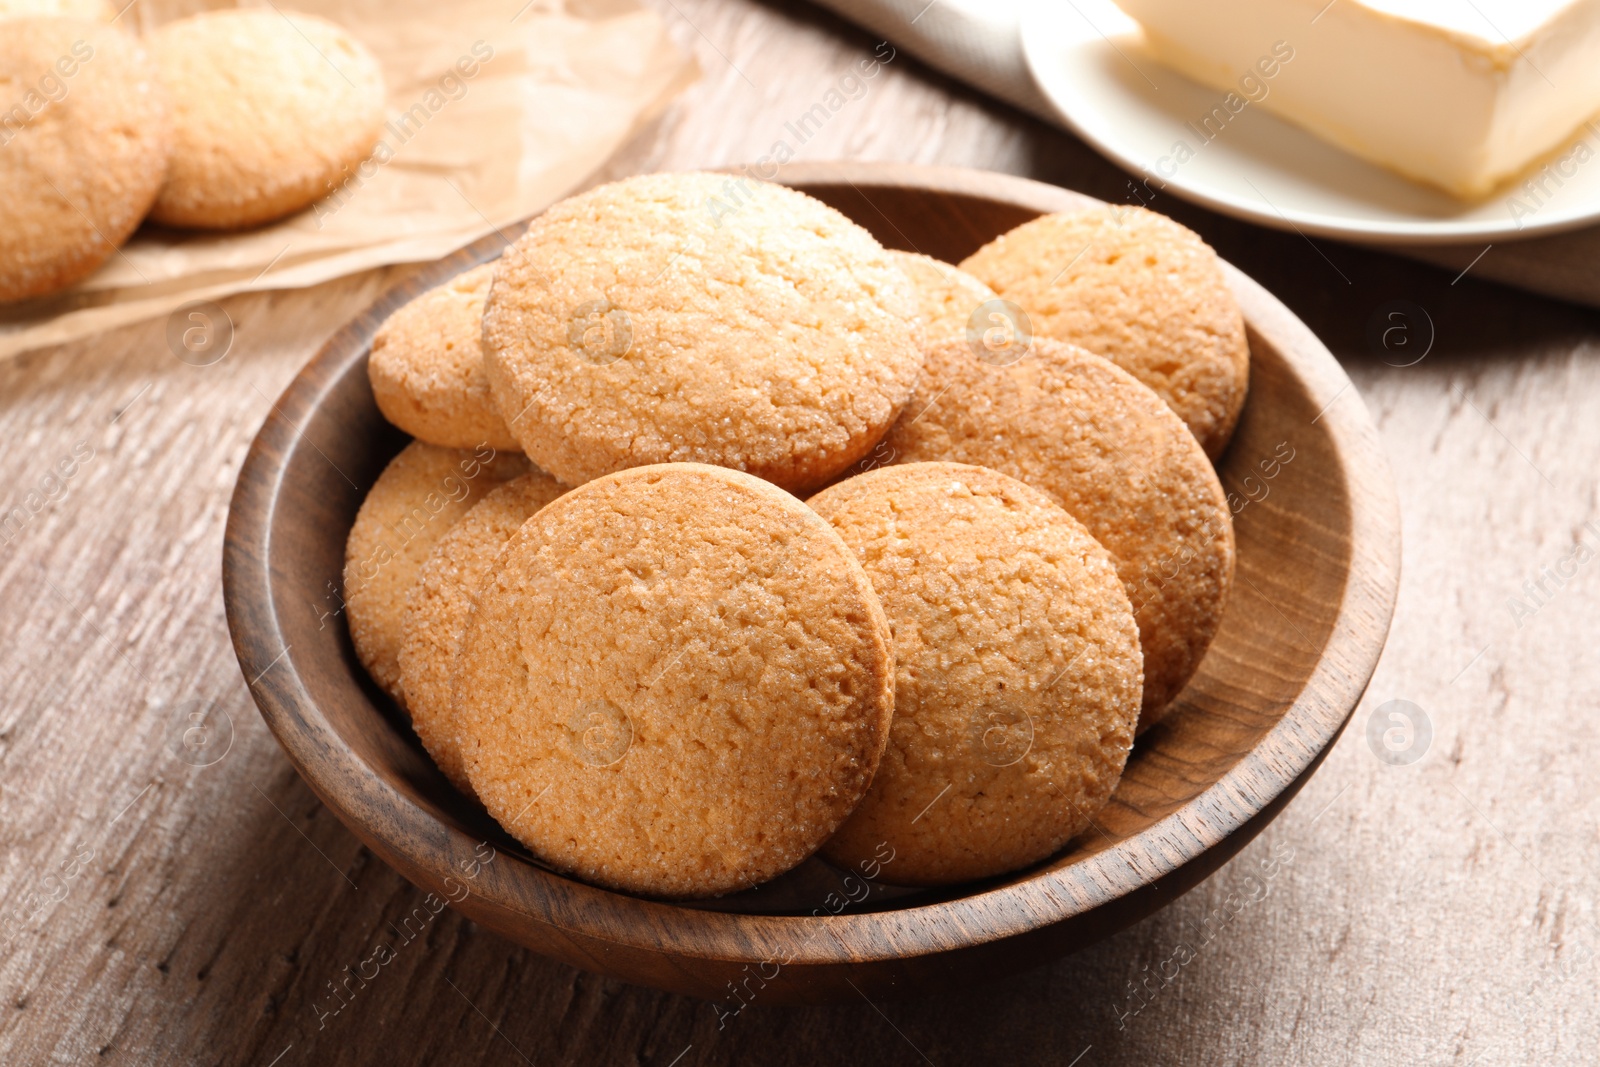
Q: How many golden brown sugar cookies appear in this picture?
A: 12